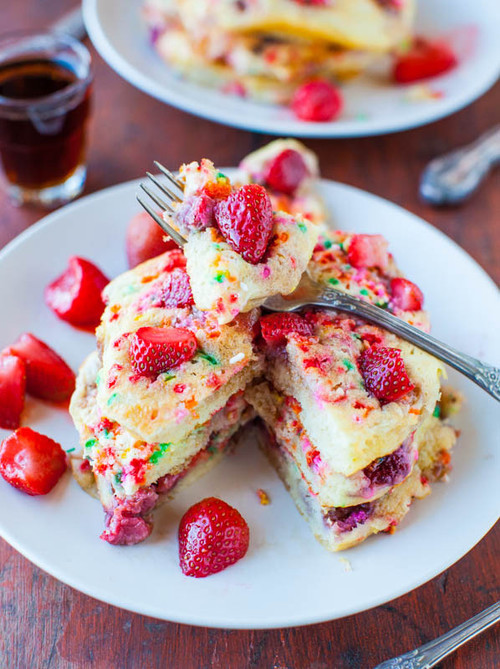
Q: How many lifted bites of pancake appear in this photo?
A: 1